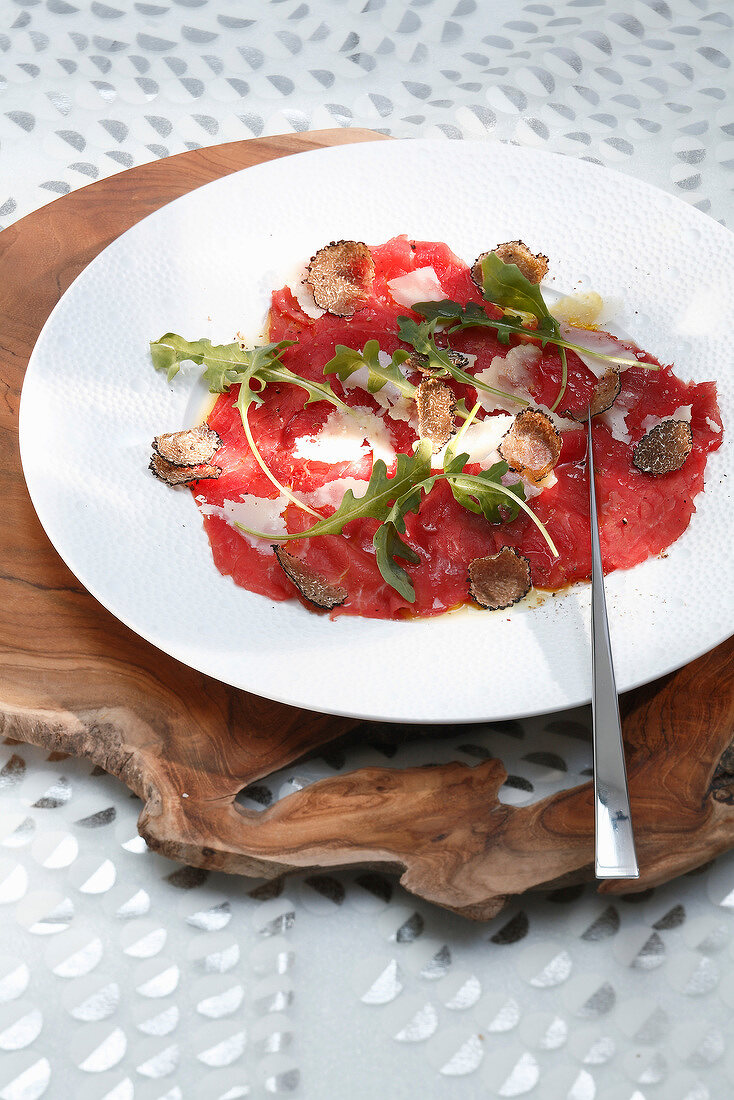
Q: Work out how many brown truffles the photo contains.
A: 11